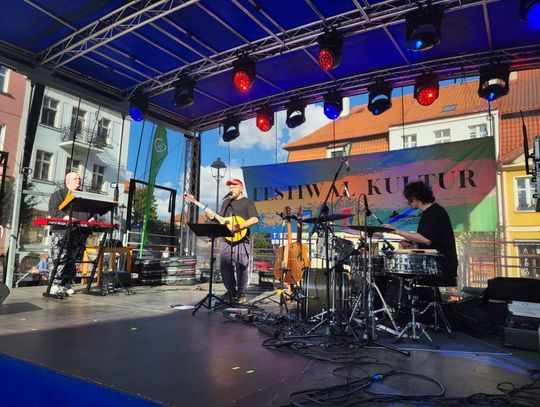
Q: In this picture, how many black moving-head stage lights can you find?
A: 13